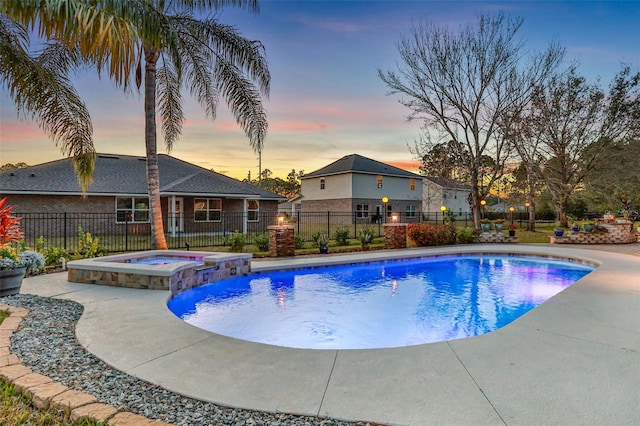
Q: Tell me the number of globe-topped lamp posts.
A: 5